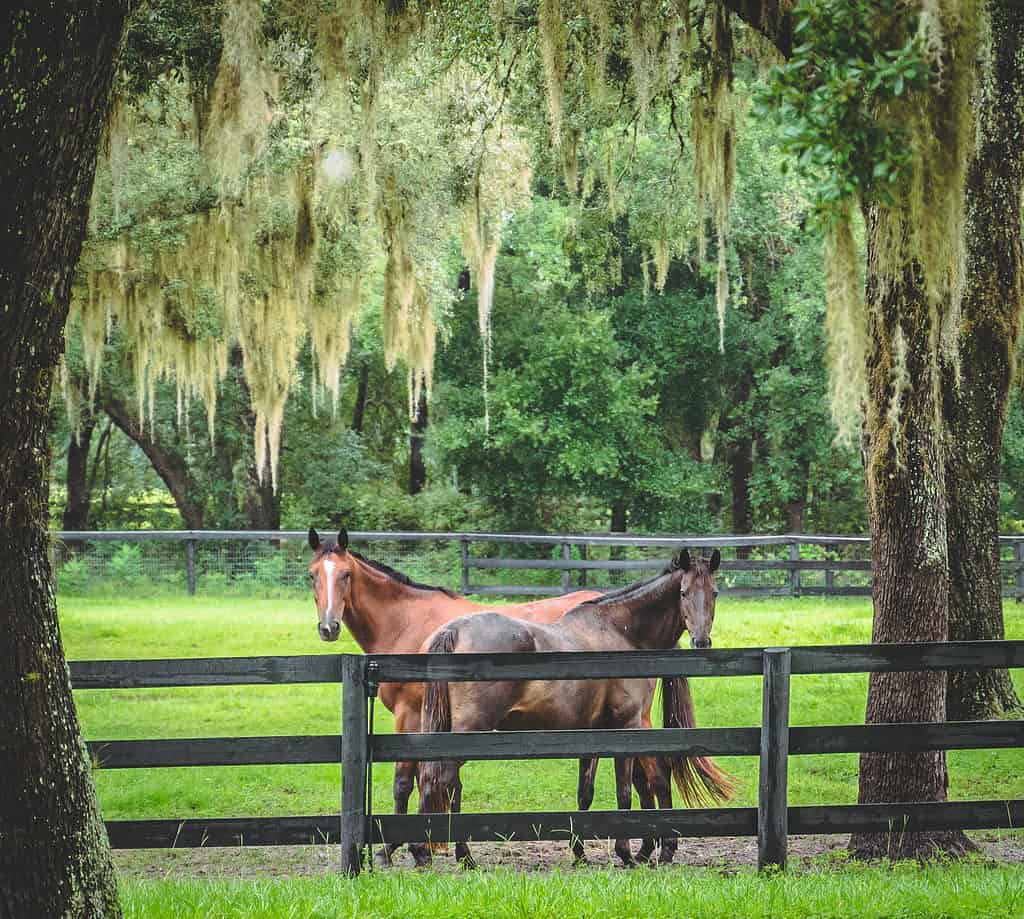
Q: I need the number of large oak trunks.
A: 3